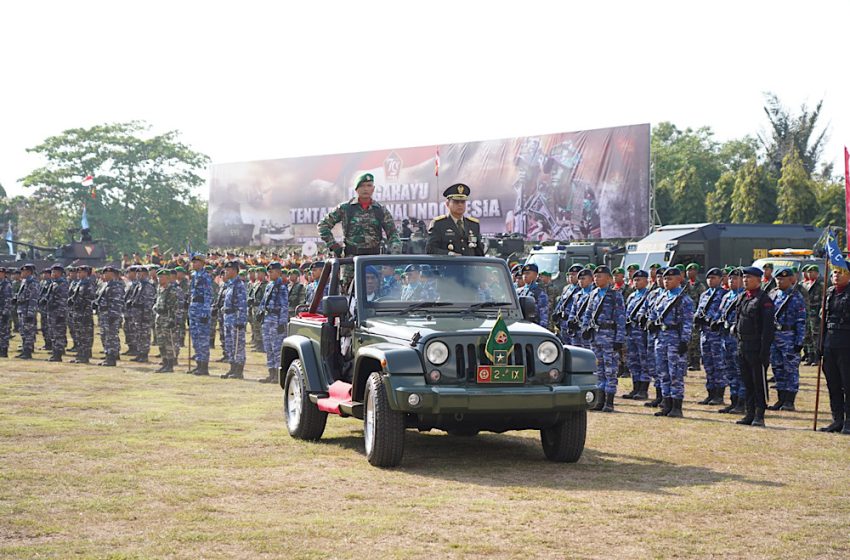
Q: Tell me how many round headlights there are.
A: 2